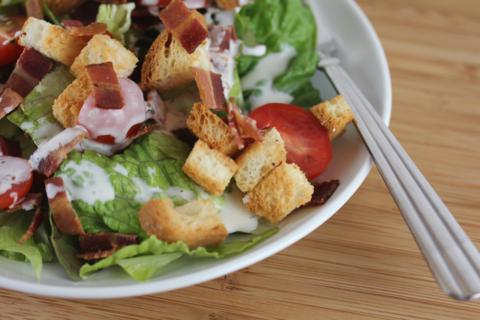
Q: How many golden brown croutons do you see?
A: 10